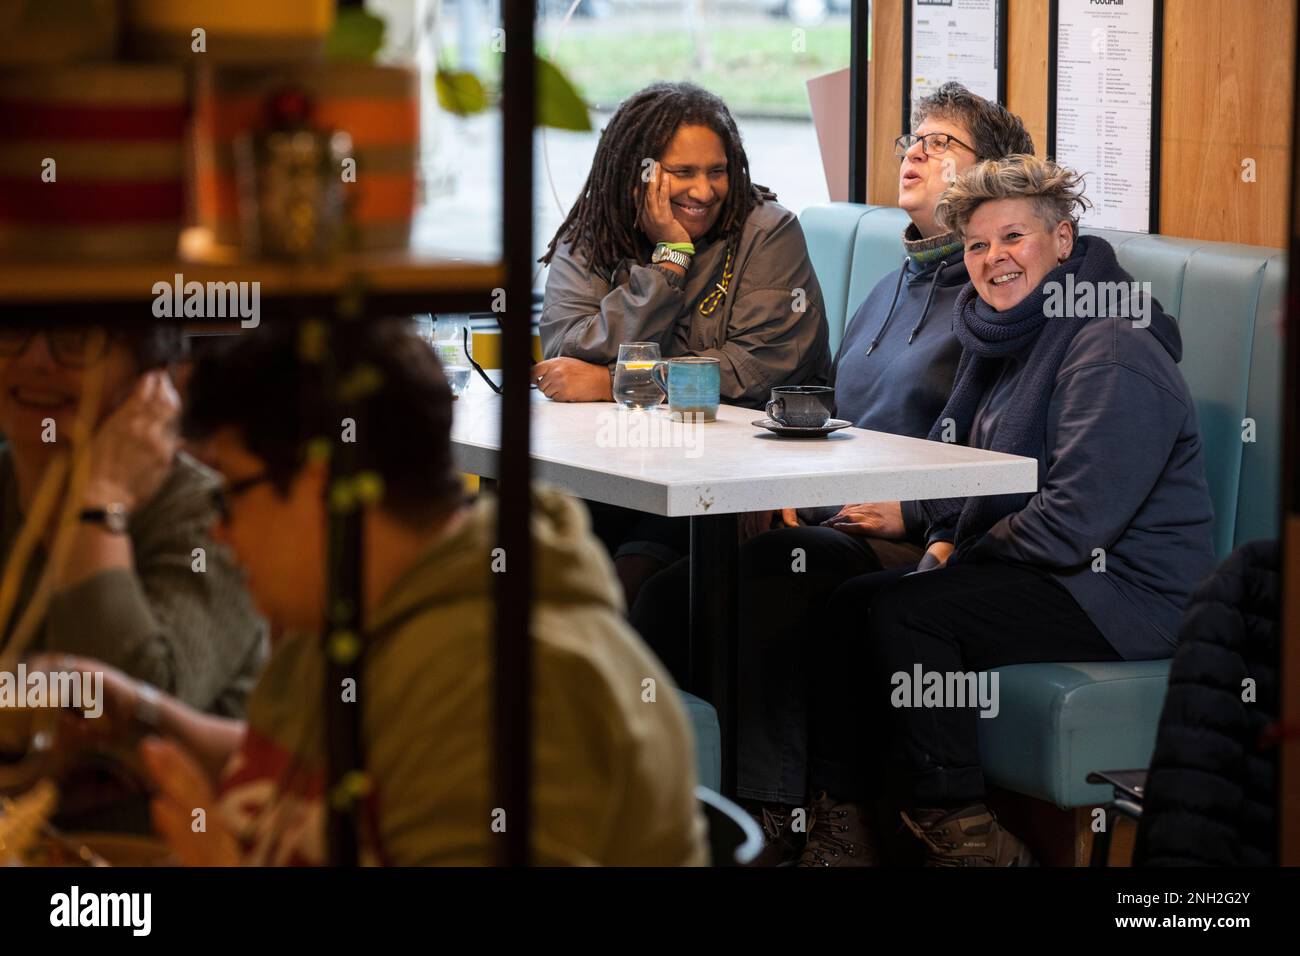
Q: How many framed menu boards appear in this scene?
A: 2